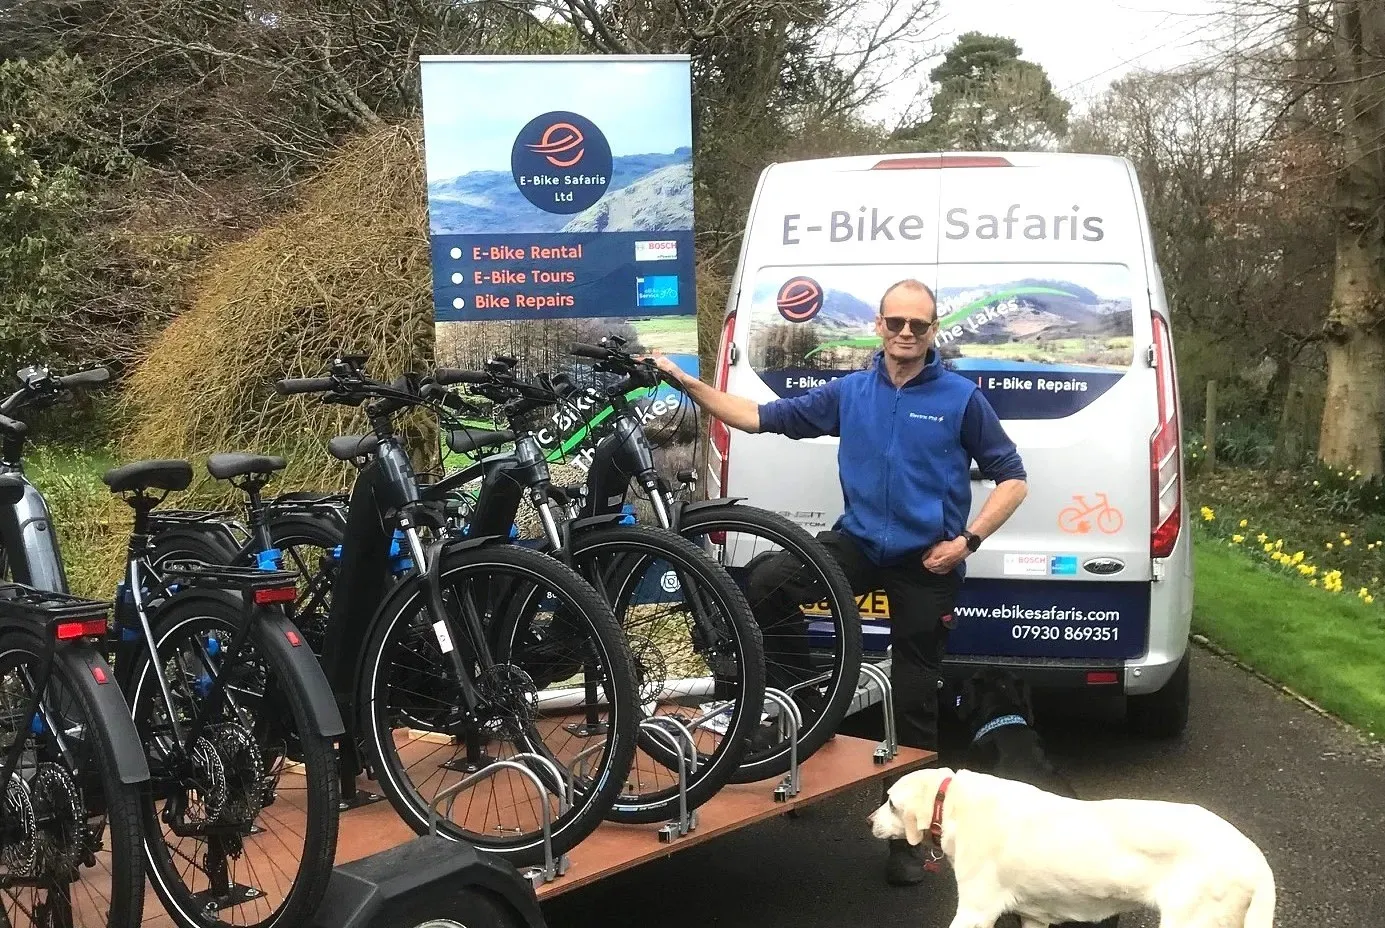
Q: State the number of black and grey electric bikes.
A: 5